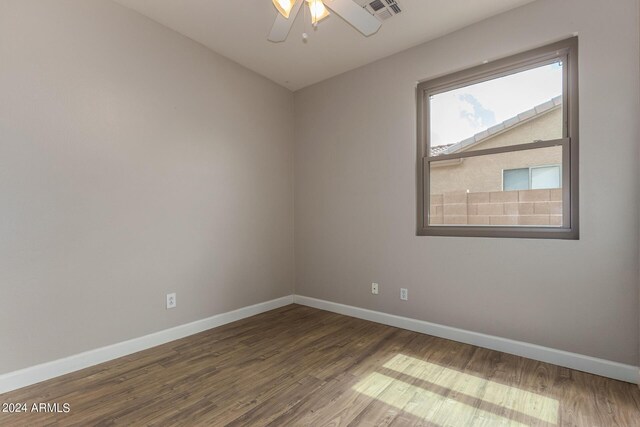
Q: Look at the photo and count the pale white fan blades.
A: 2